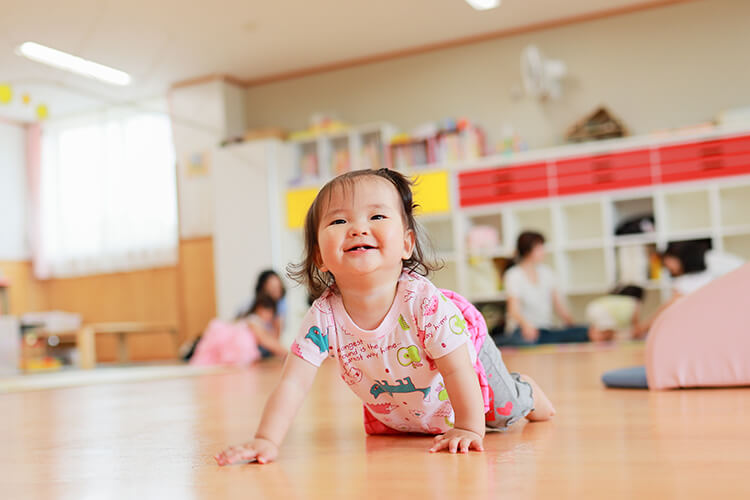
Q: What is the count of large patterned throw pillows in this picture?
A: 0